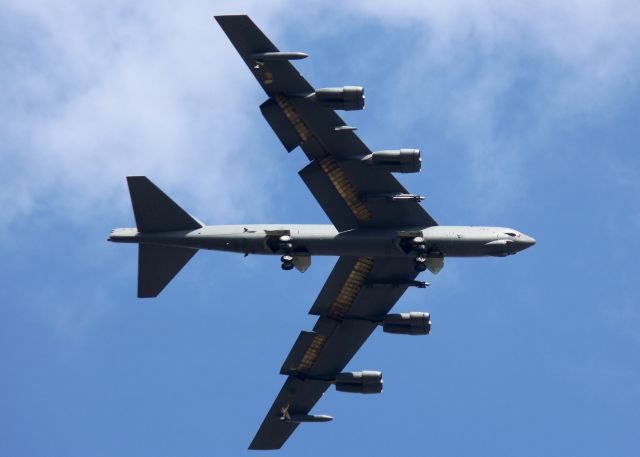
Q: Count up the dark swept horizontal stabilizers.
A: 2